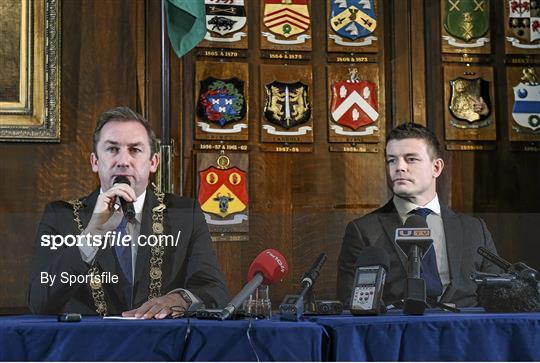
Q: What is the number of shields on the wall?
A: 11